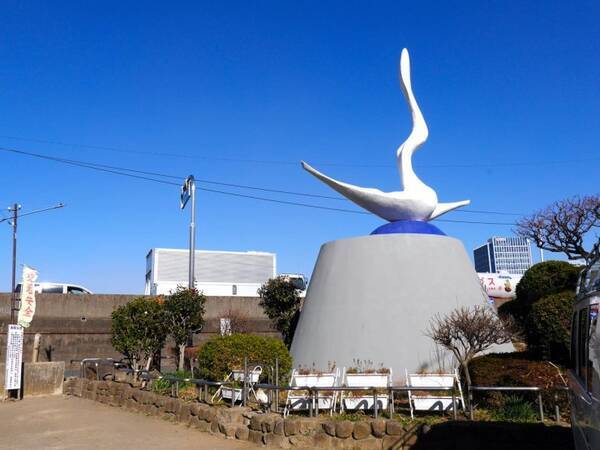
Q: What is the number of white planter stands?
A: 4